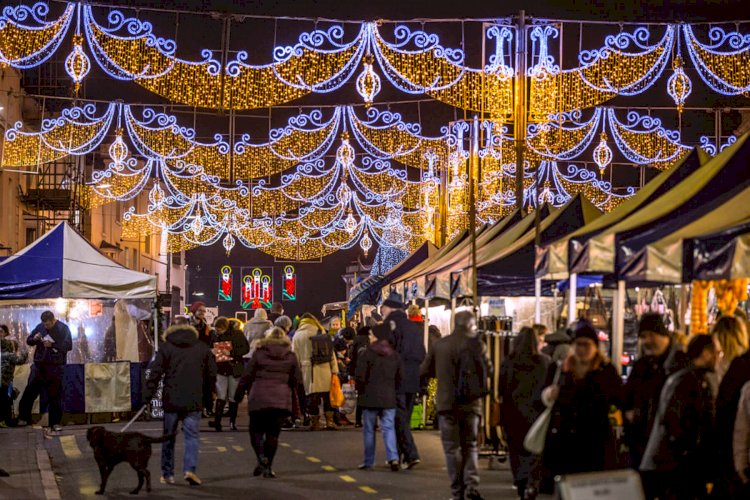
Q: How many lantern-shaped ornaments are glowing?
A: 13